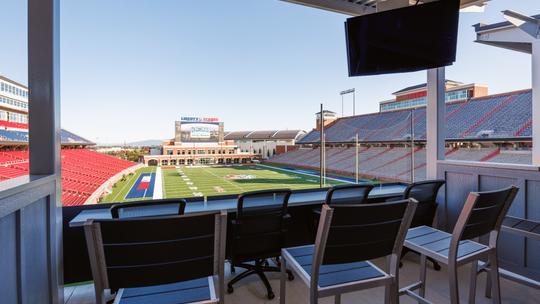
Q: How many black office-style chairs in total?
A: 4